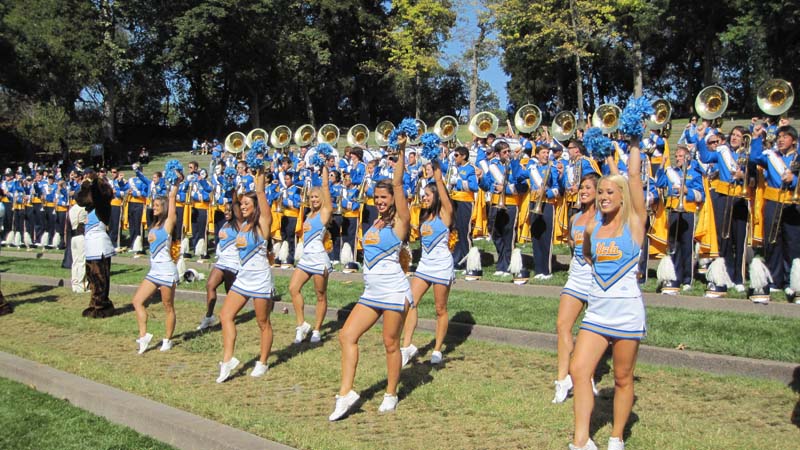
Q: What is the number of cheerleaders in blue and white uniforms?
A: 8